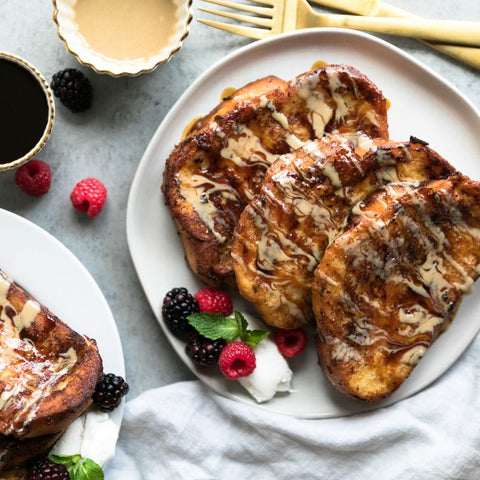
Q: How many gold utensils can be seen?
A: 2